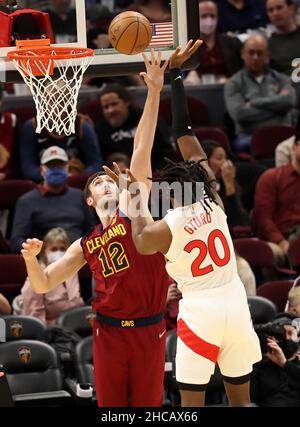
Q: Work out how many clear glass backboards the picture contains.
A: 1